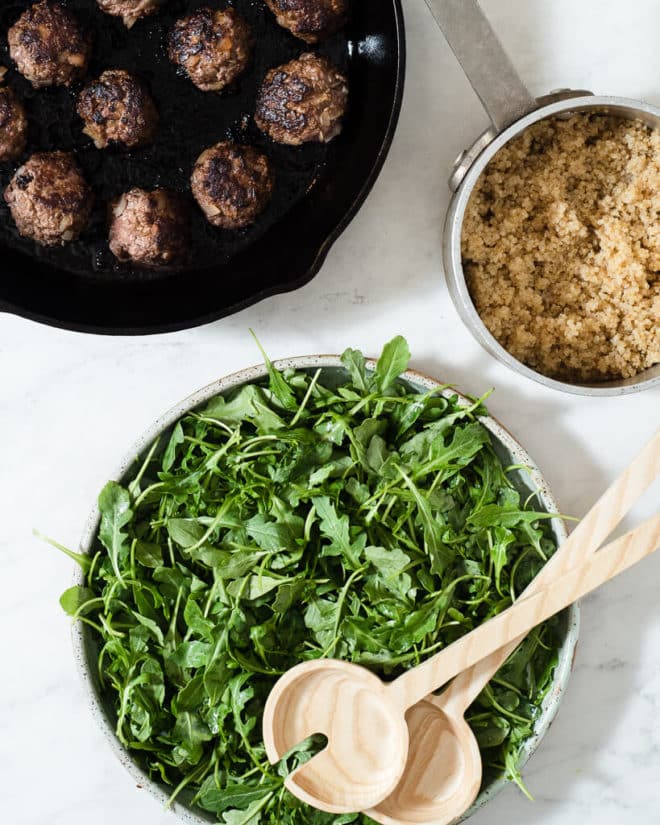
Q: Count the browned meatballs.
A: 10